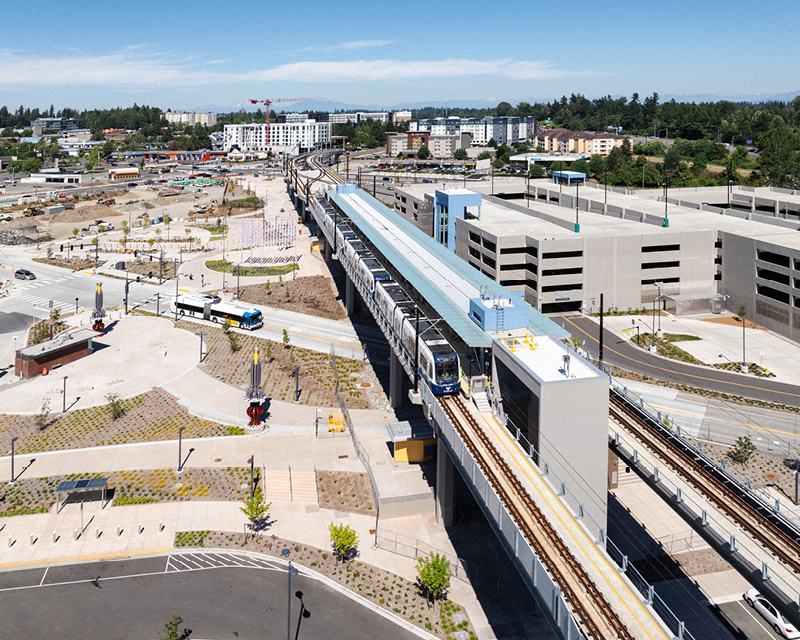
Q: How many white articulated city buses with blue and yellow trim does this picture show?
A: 1